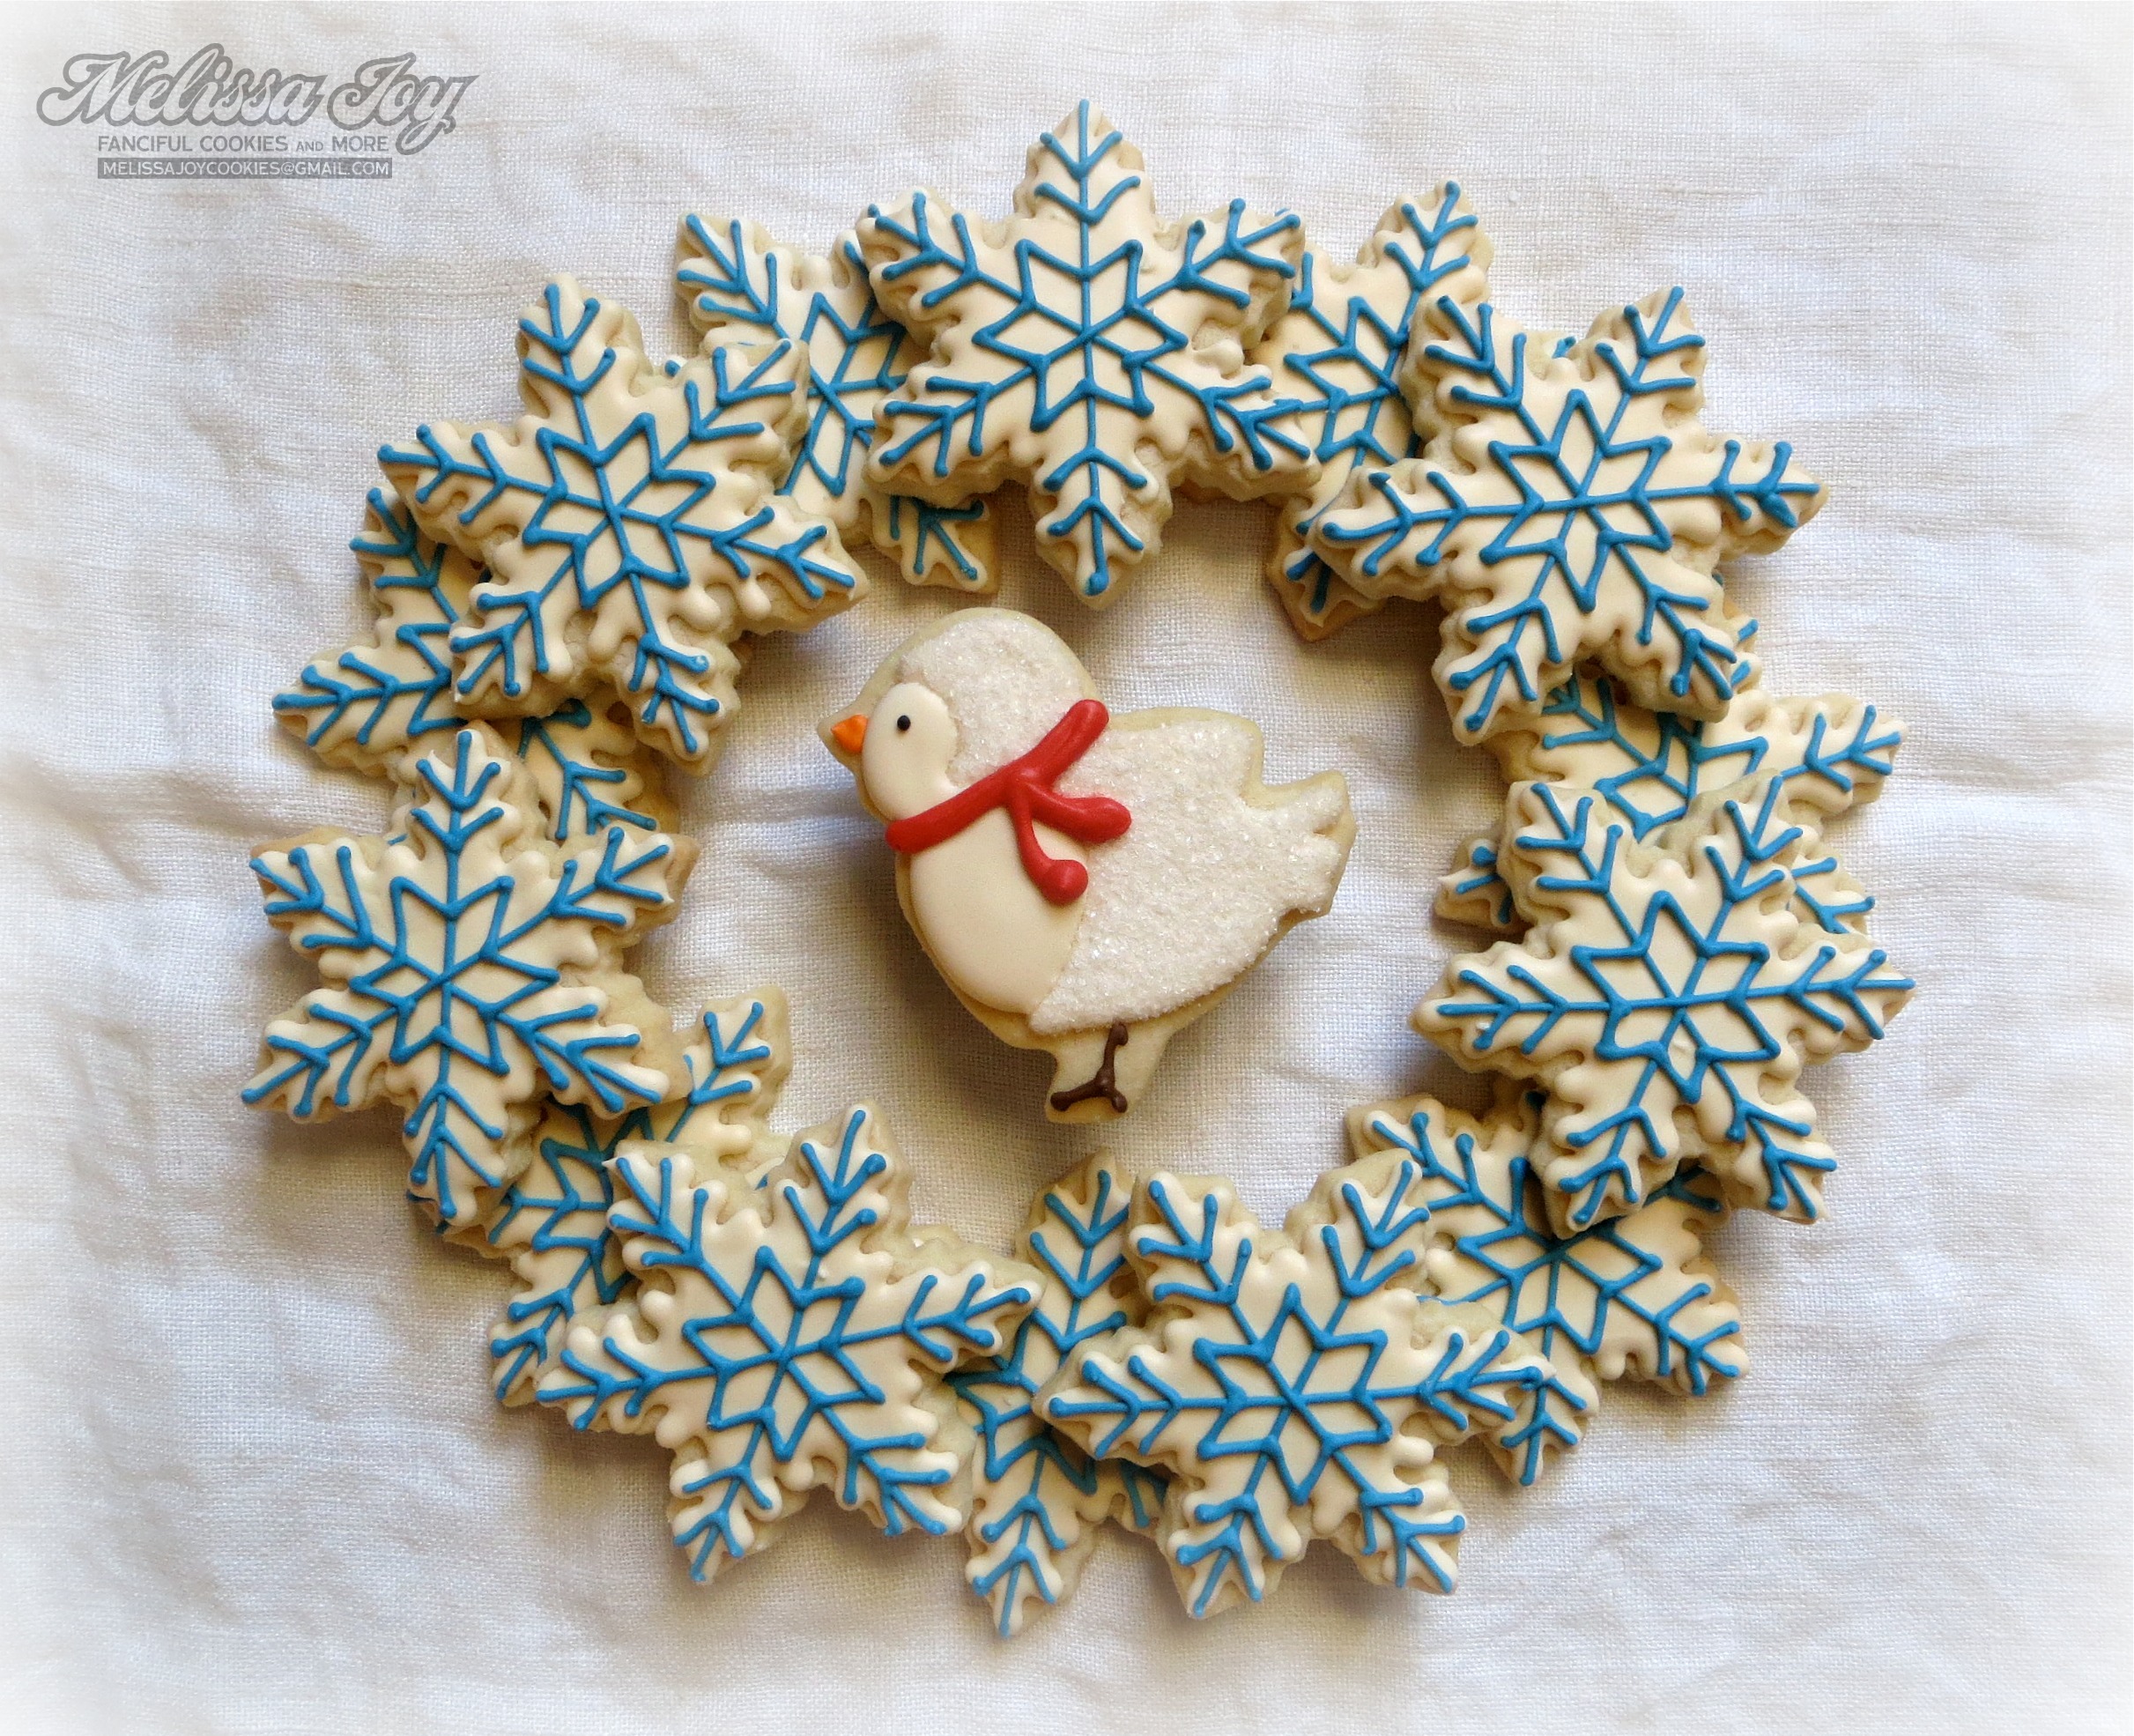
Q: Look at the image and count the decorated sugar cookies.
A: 15